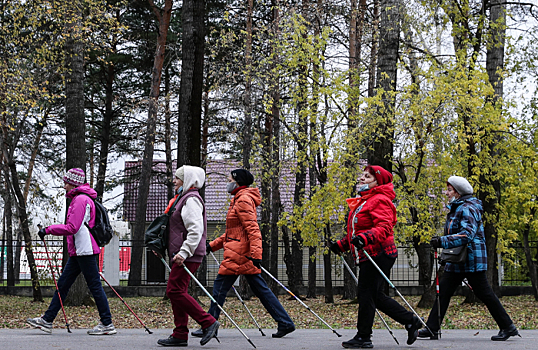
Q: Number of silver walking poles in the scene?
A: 6